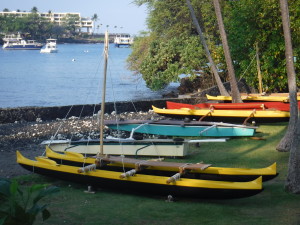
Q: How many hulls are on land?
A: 7